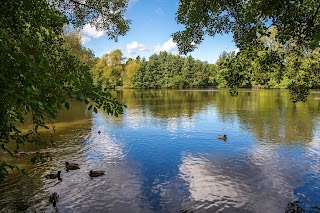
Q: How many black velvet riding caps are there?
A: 0